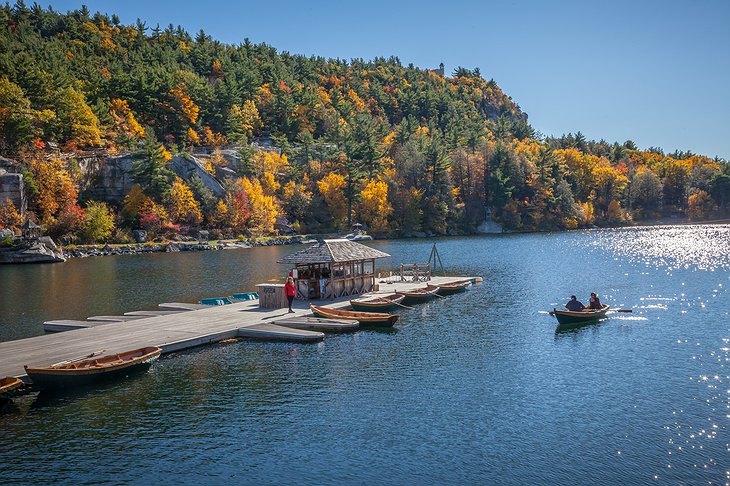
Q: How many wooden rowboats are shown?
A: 7